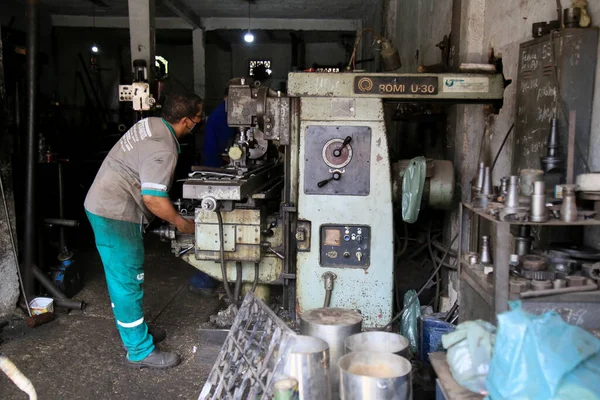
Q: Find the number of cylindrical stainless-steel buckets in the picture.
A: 4